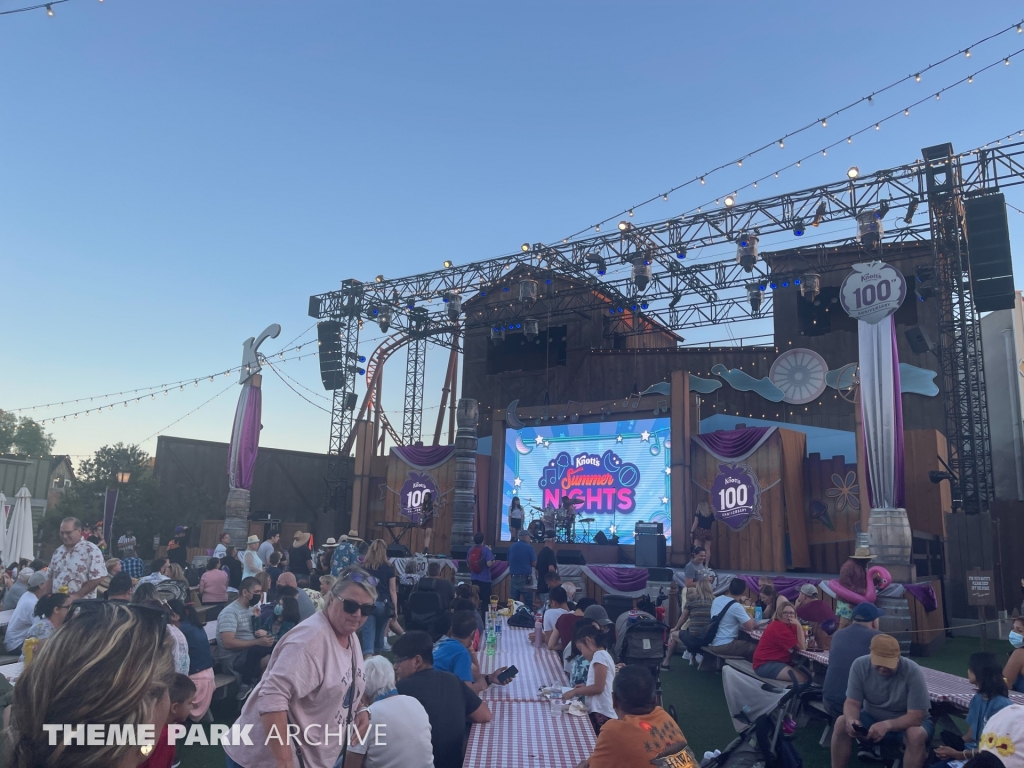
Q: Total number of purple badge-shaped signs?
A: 2